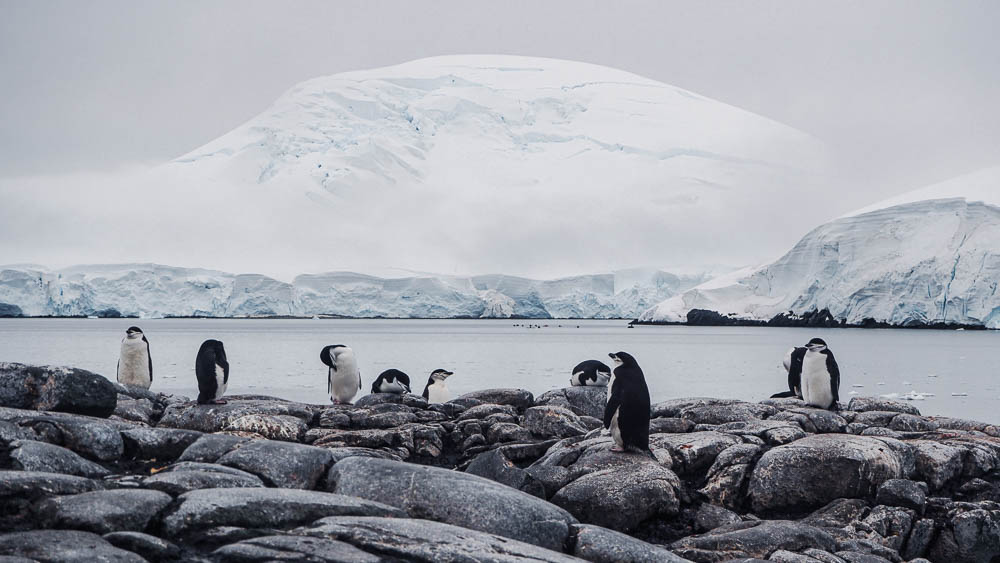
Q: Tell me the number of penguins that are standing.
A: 7